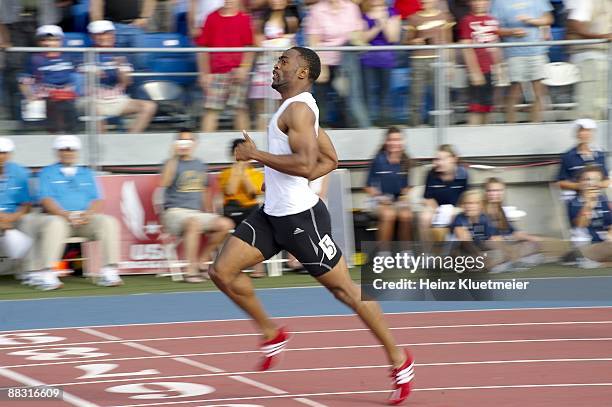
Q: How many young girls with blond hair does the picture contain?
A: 2